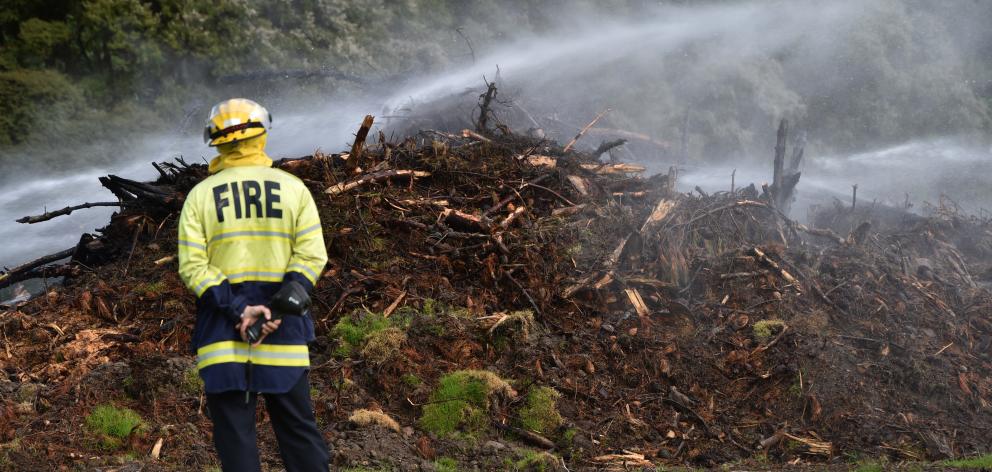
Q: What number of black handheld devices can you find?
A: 1